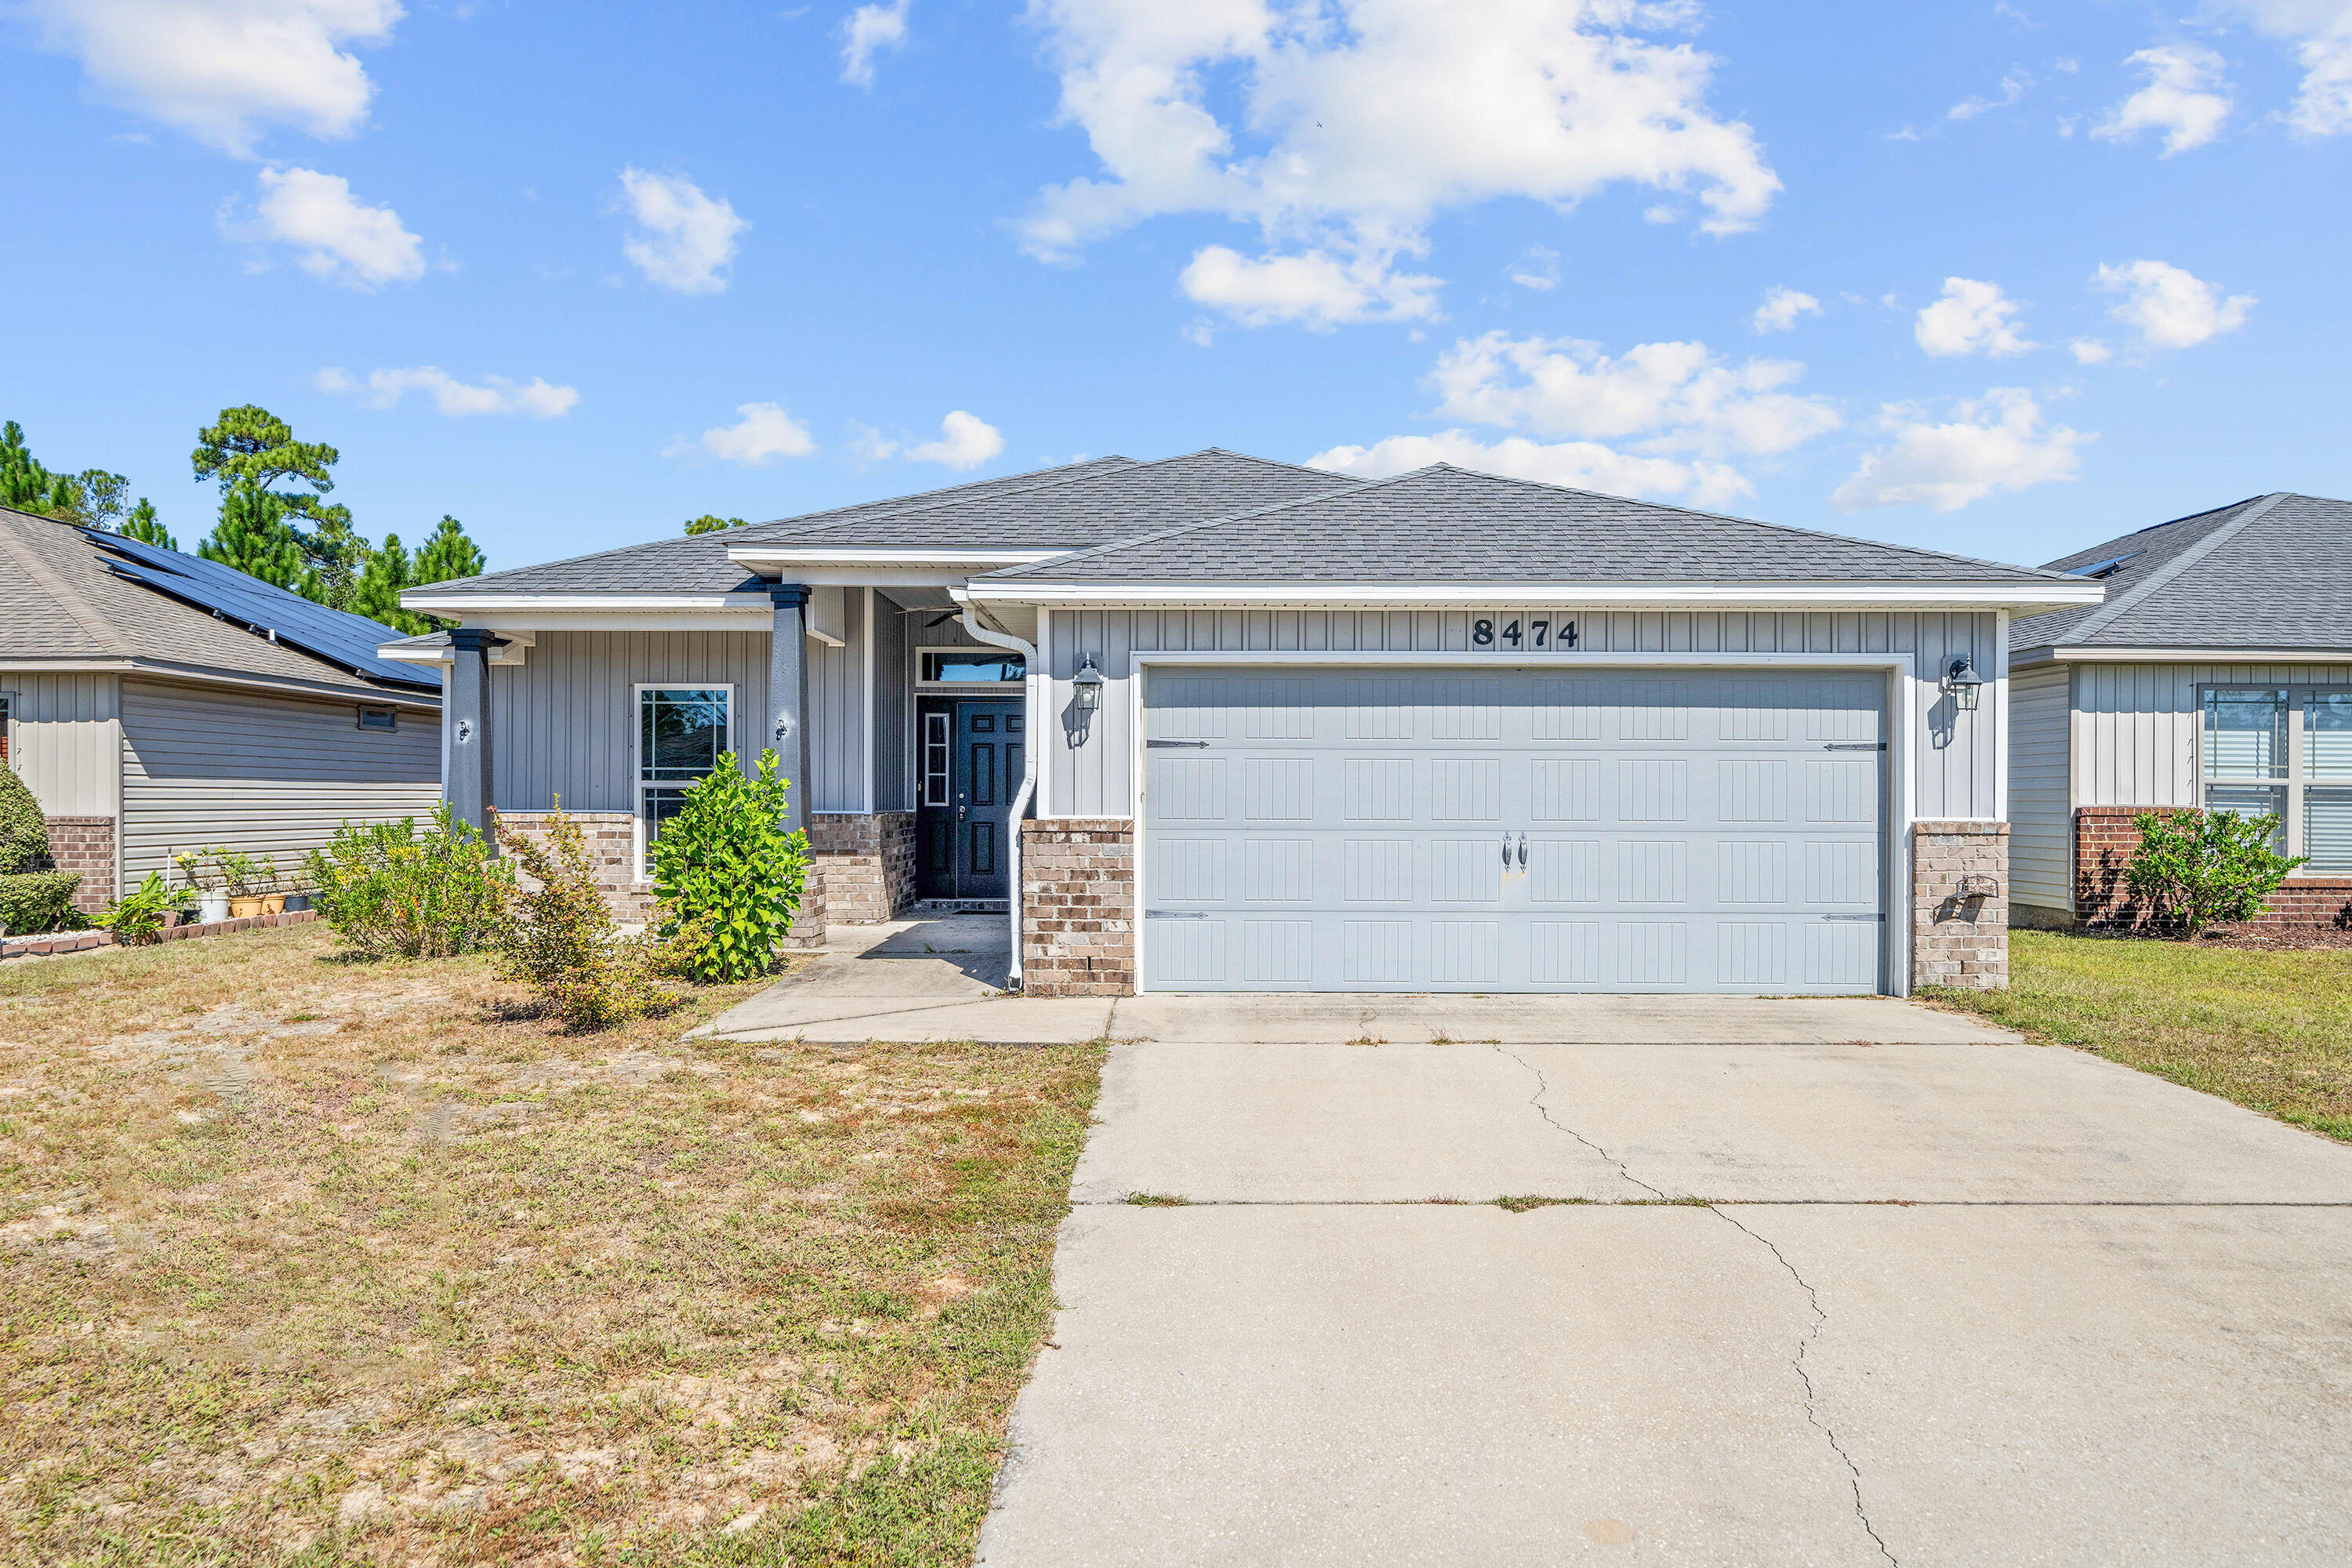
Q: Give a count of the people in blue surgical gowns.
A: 0